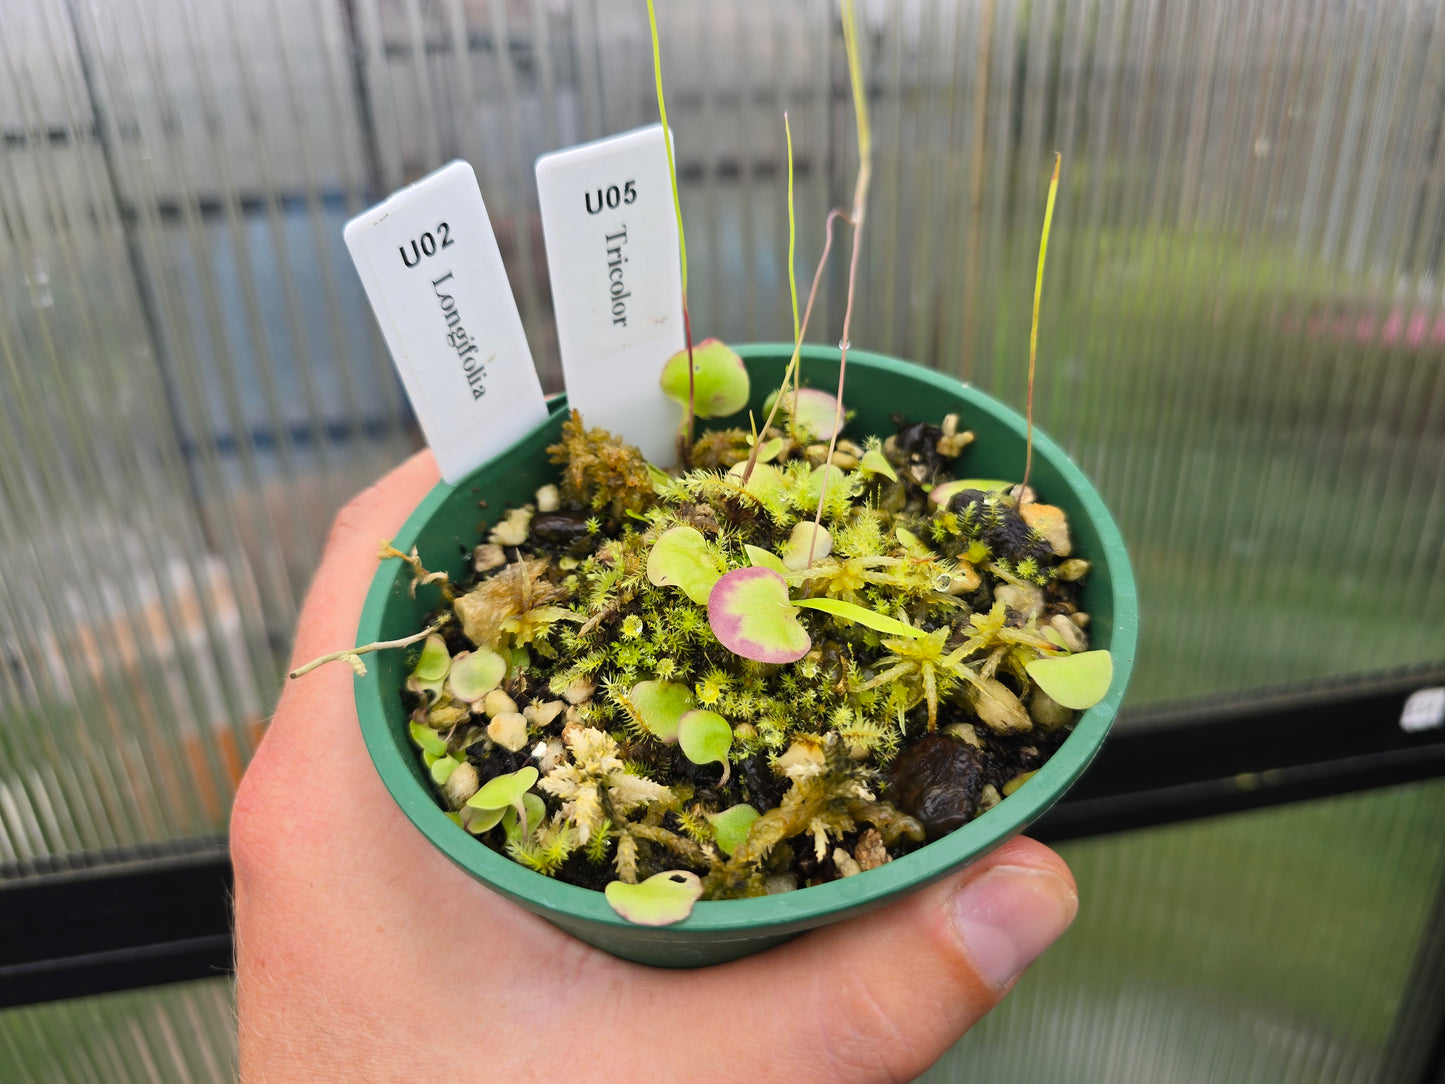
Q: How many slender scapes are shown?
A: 5